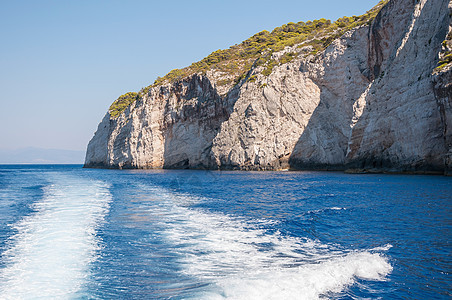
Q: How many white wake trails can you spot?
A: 2